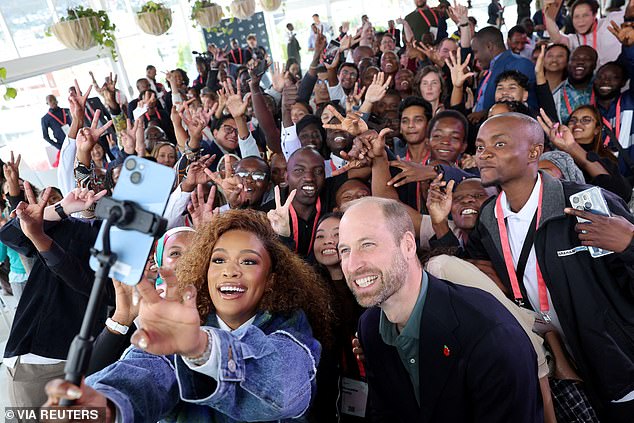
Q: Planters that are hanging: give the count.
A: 5